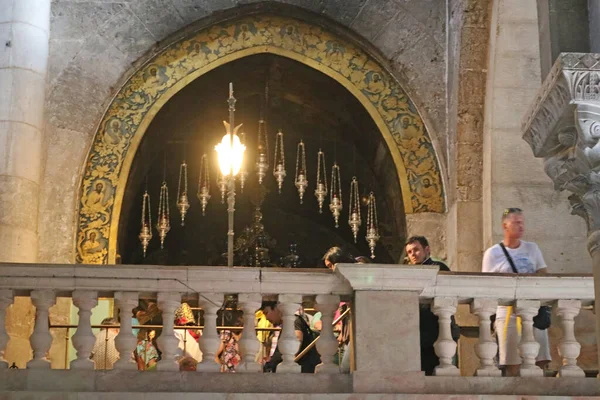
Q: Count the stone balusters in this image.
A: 13